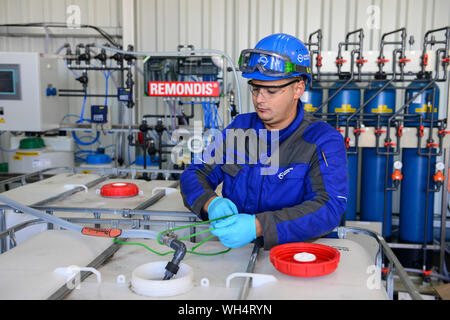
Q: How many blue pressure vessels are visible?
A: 4